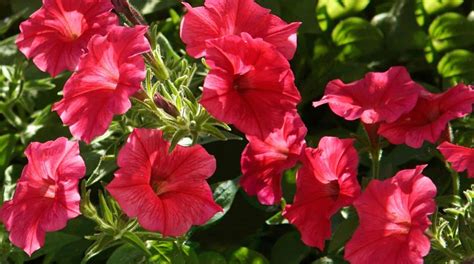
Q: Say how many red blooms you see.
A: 12